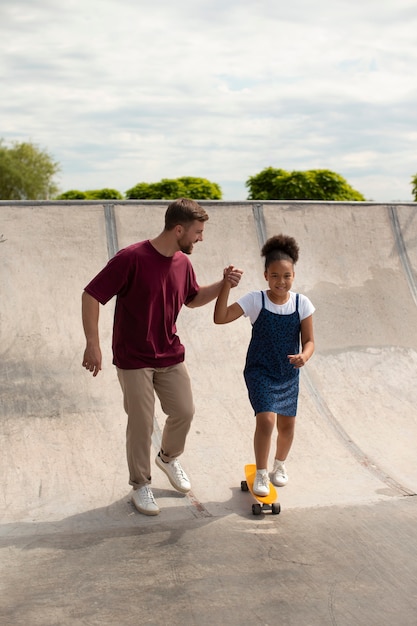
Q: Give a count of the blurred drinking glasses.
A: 0